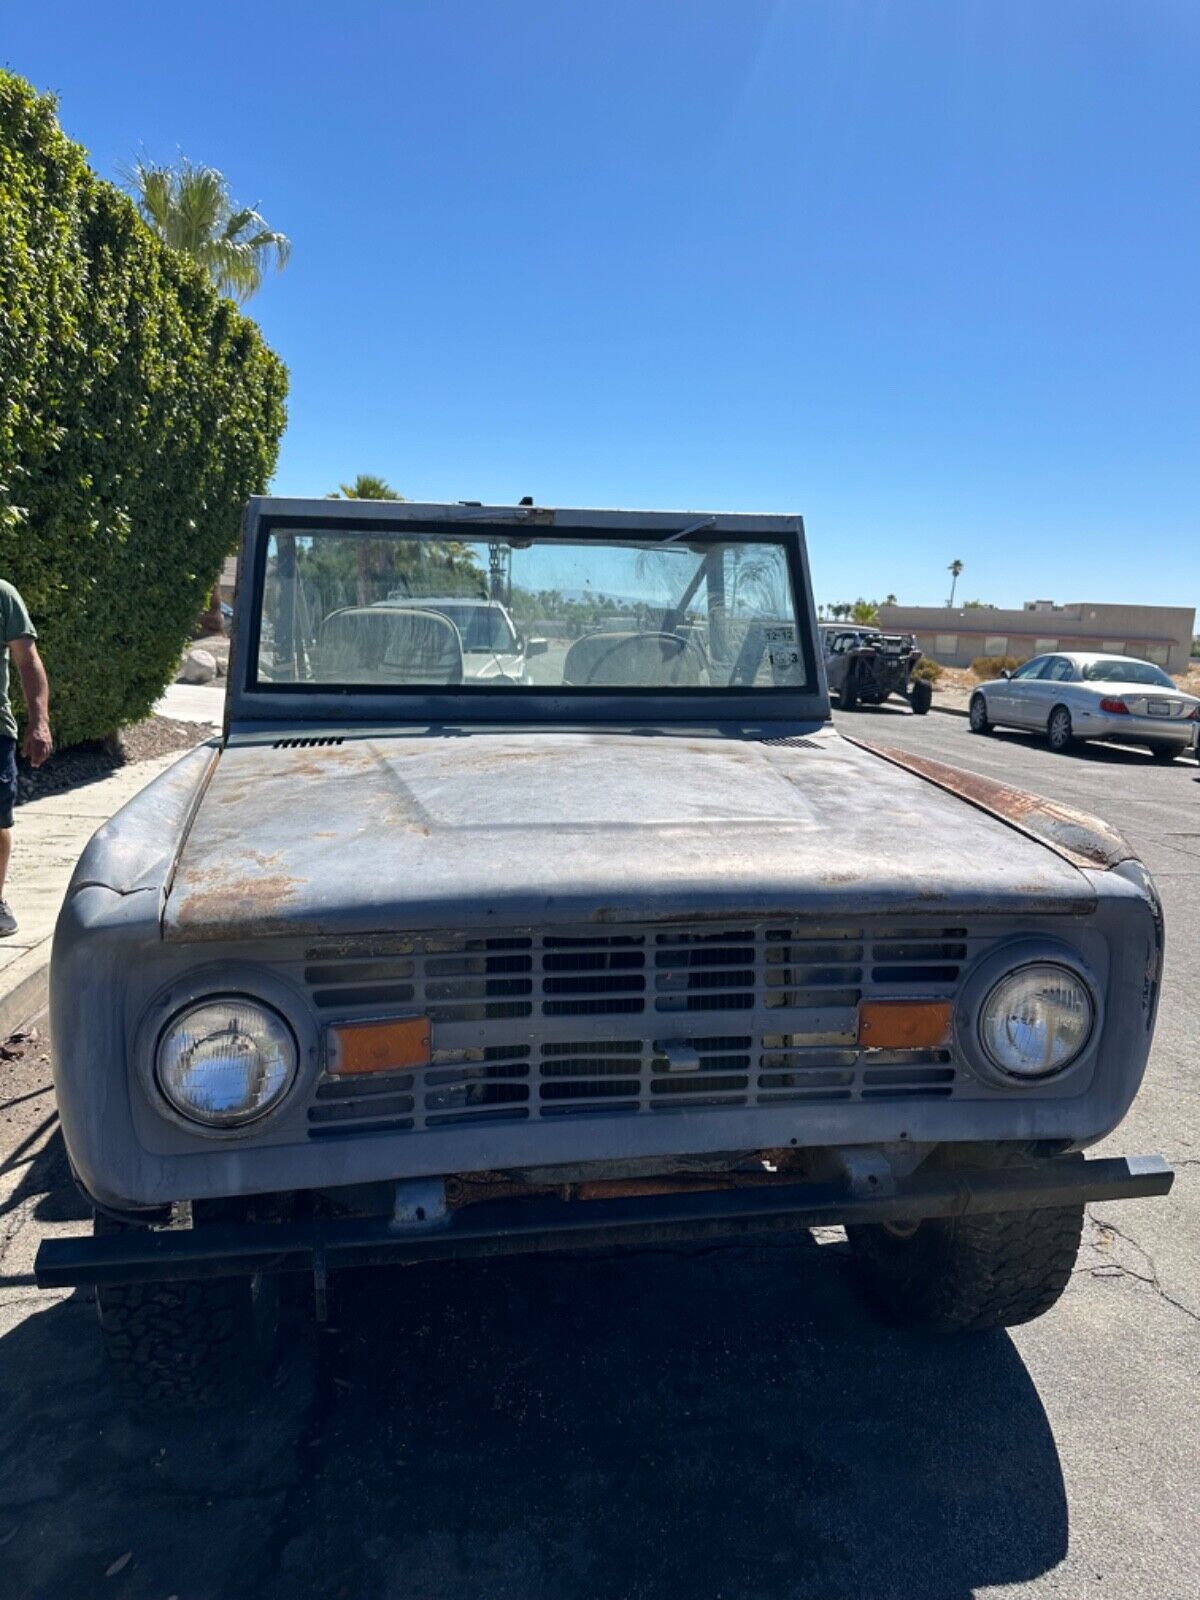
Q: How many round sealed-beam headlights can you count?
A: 2